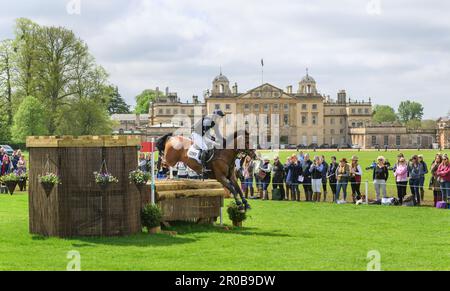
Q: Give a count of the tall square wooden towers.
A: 1